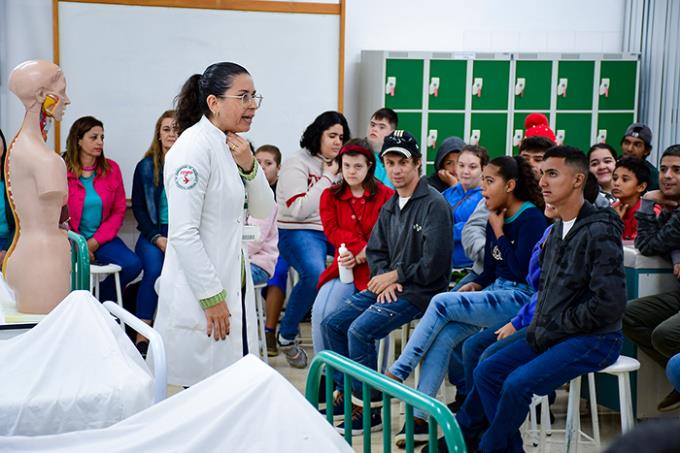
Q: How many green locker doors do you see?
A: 12